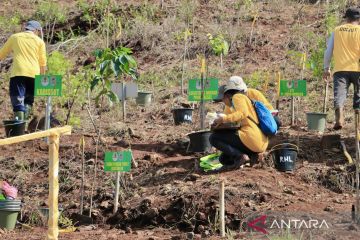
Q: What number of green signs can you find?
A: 4